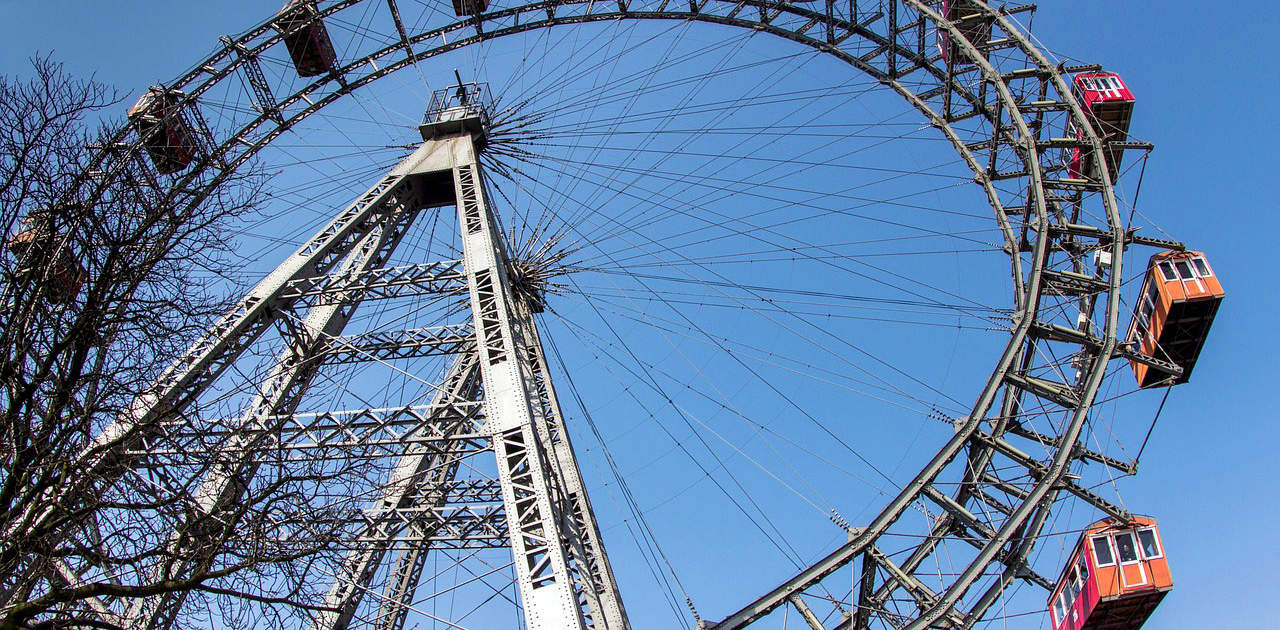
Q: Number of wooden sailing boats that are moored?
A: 0